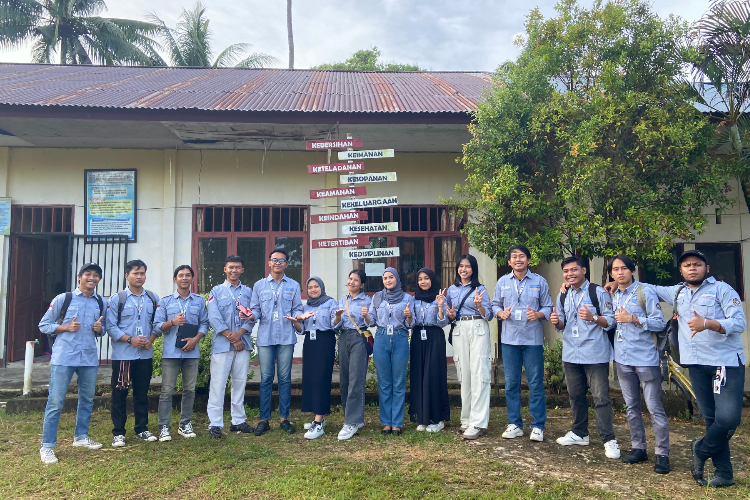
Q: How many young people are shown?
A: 14